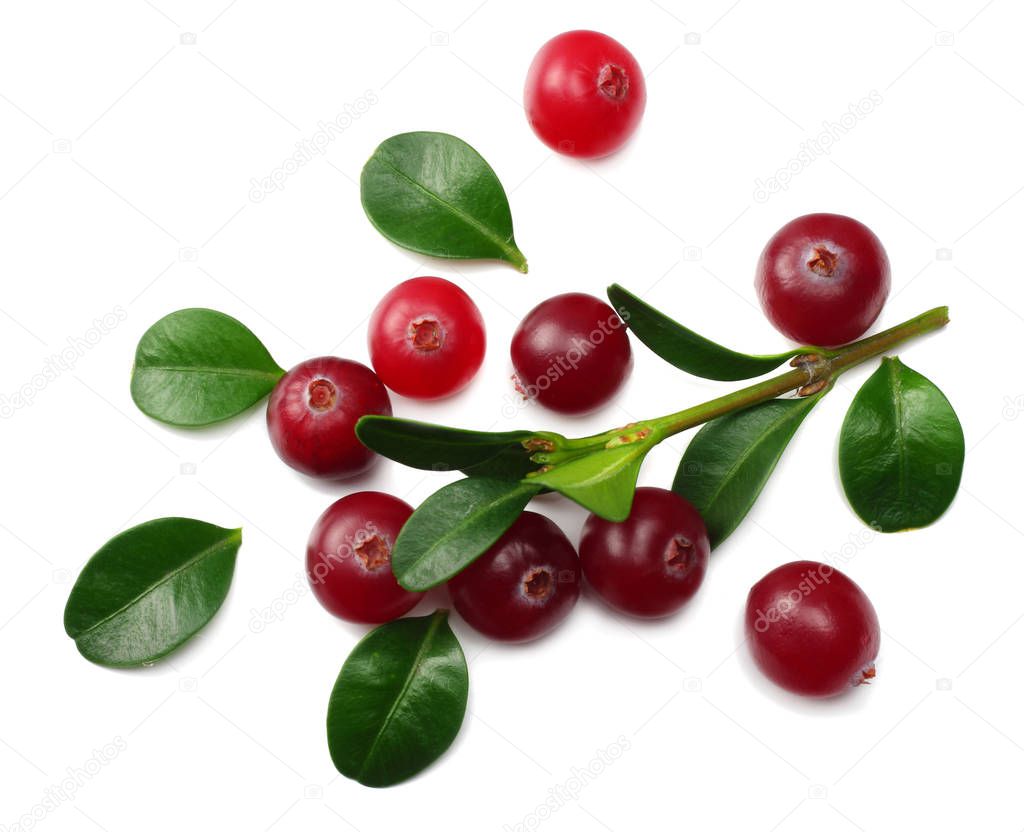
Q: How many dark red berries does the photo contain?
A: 7